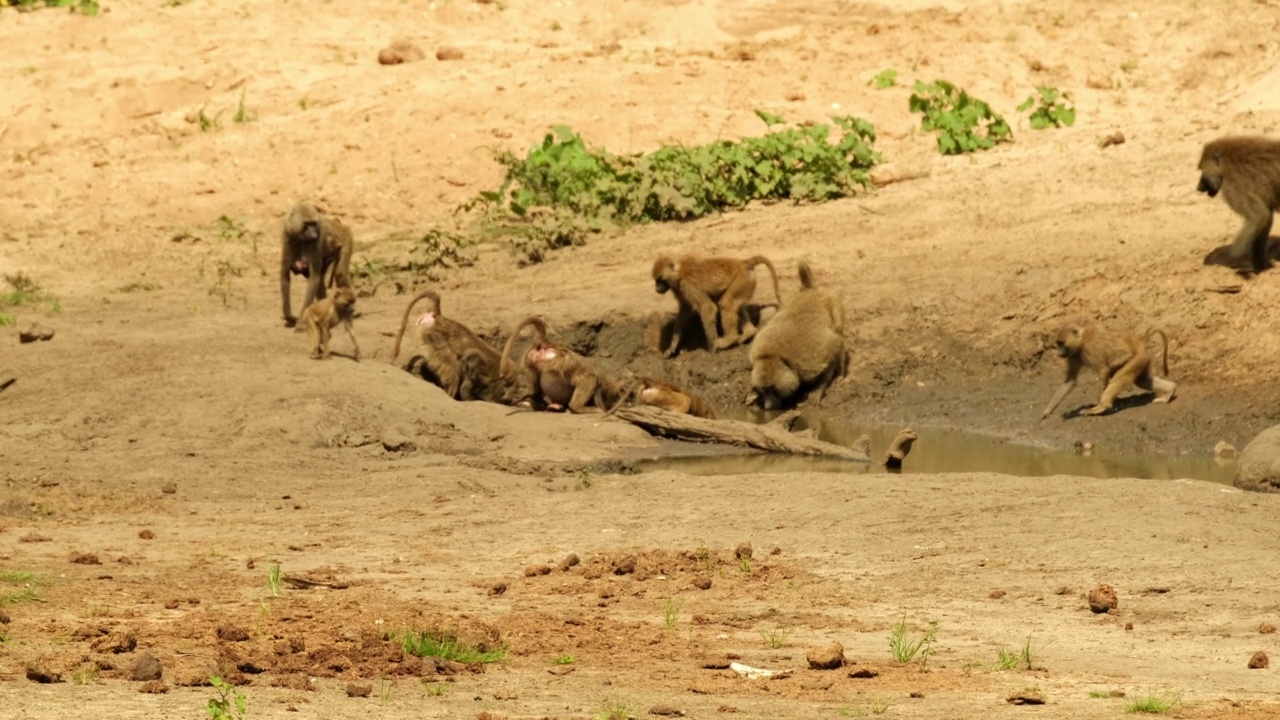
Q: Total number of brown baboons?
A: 9